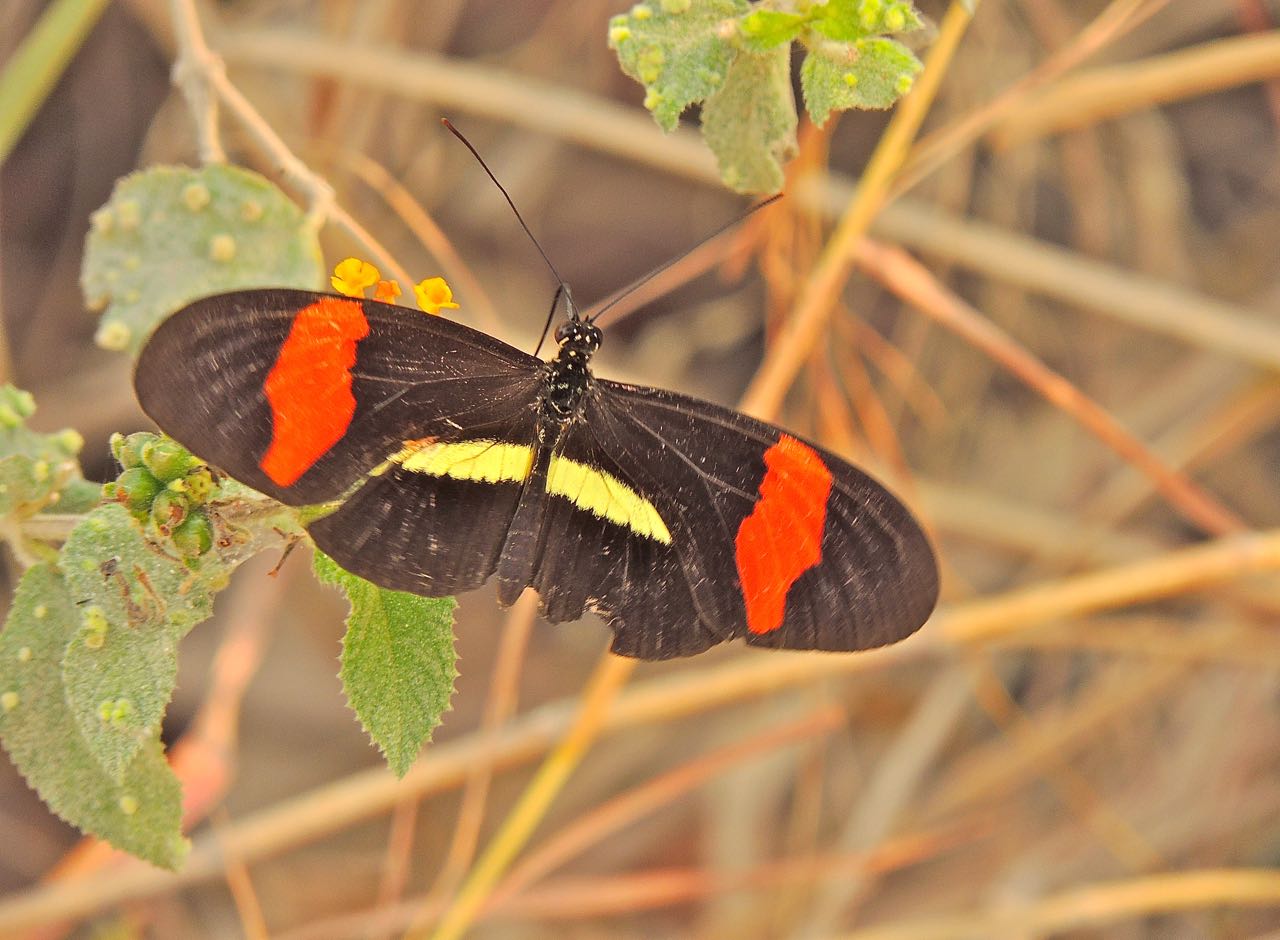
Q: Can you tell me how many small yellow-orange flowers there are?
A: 3